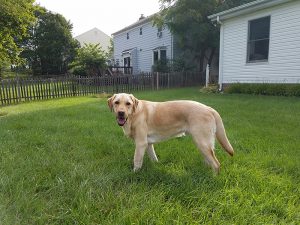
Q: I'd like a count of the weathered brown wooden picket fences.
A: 1